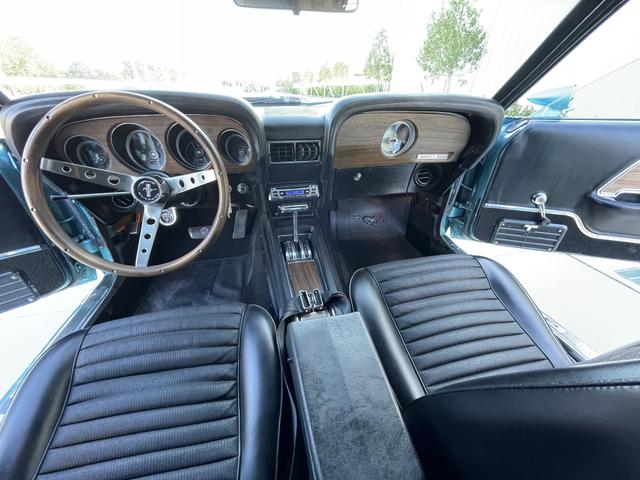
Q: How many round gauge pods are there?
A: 4